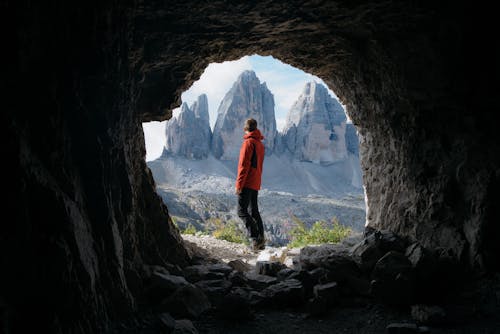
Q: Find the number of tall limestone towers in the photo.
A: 3